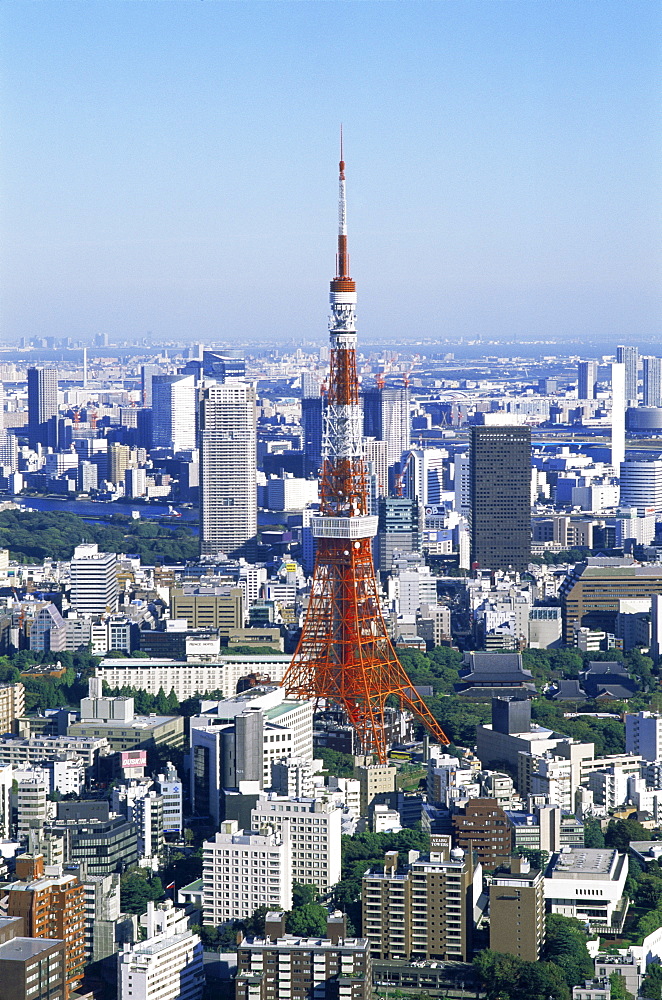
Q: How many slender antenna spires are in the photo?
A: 1